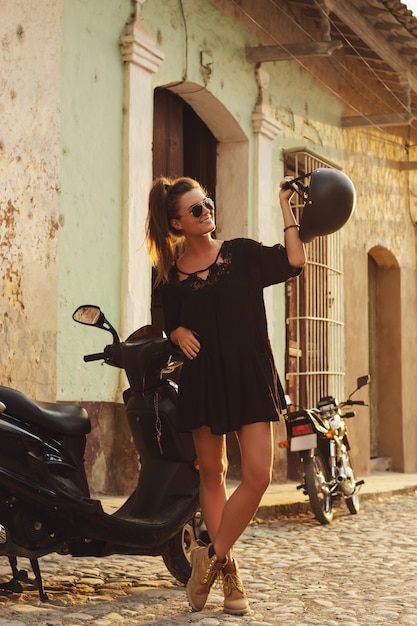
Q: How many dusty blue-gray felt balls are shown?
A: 0